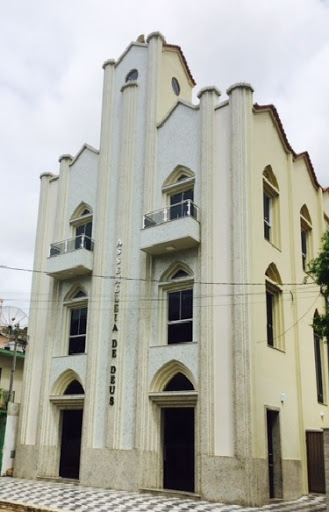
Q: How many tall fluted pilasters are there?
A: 7